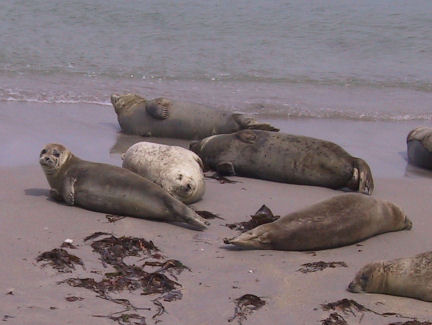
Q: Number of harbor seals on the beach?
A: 7